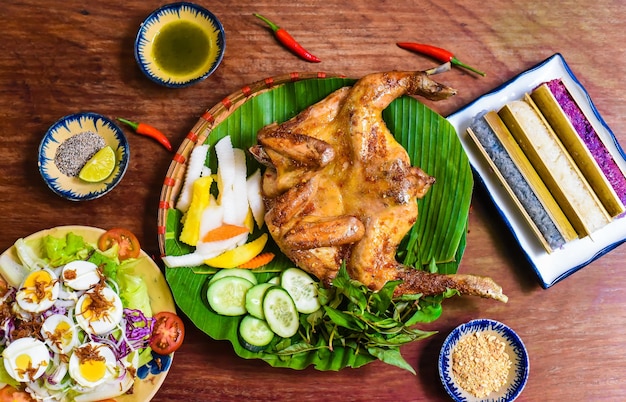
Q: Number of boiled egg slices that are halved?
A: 6